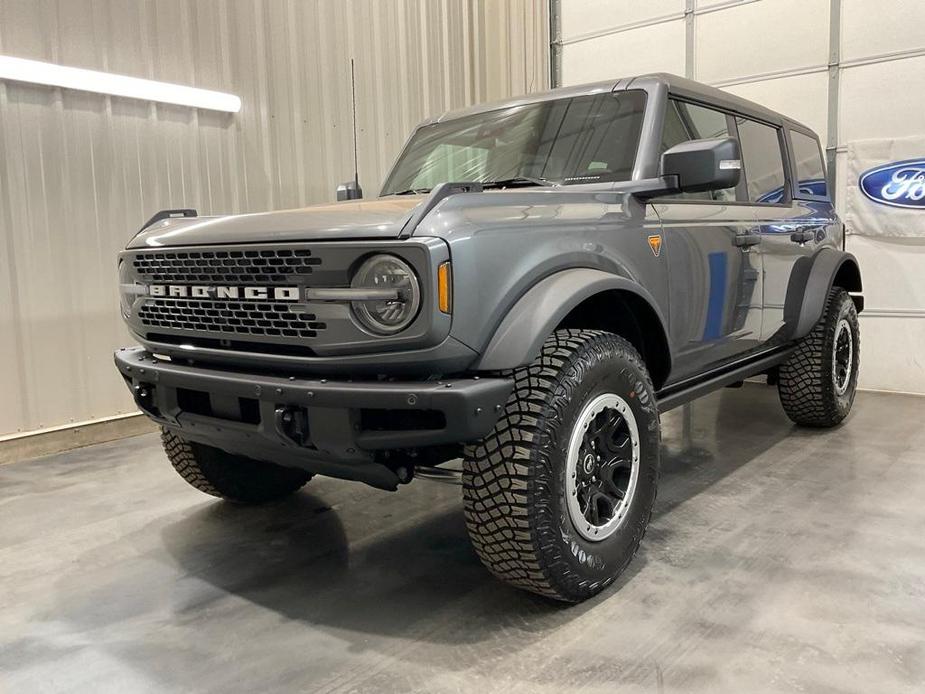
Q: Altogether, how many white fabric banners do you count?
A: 1